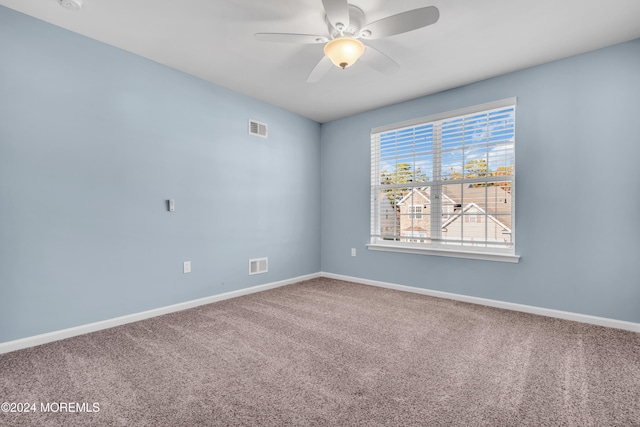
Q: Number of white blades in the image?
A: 5